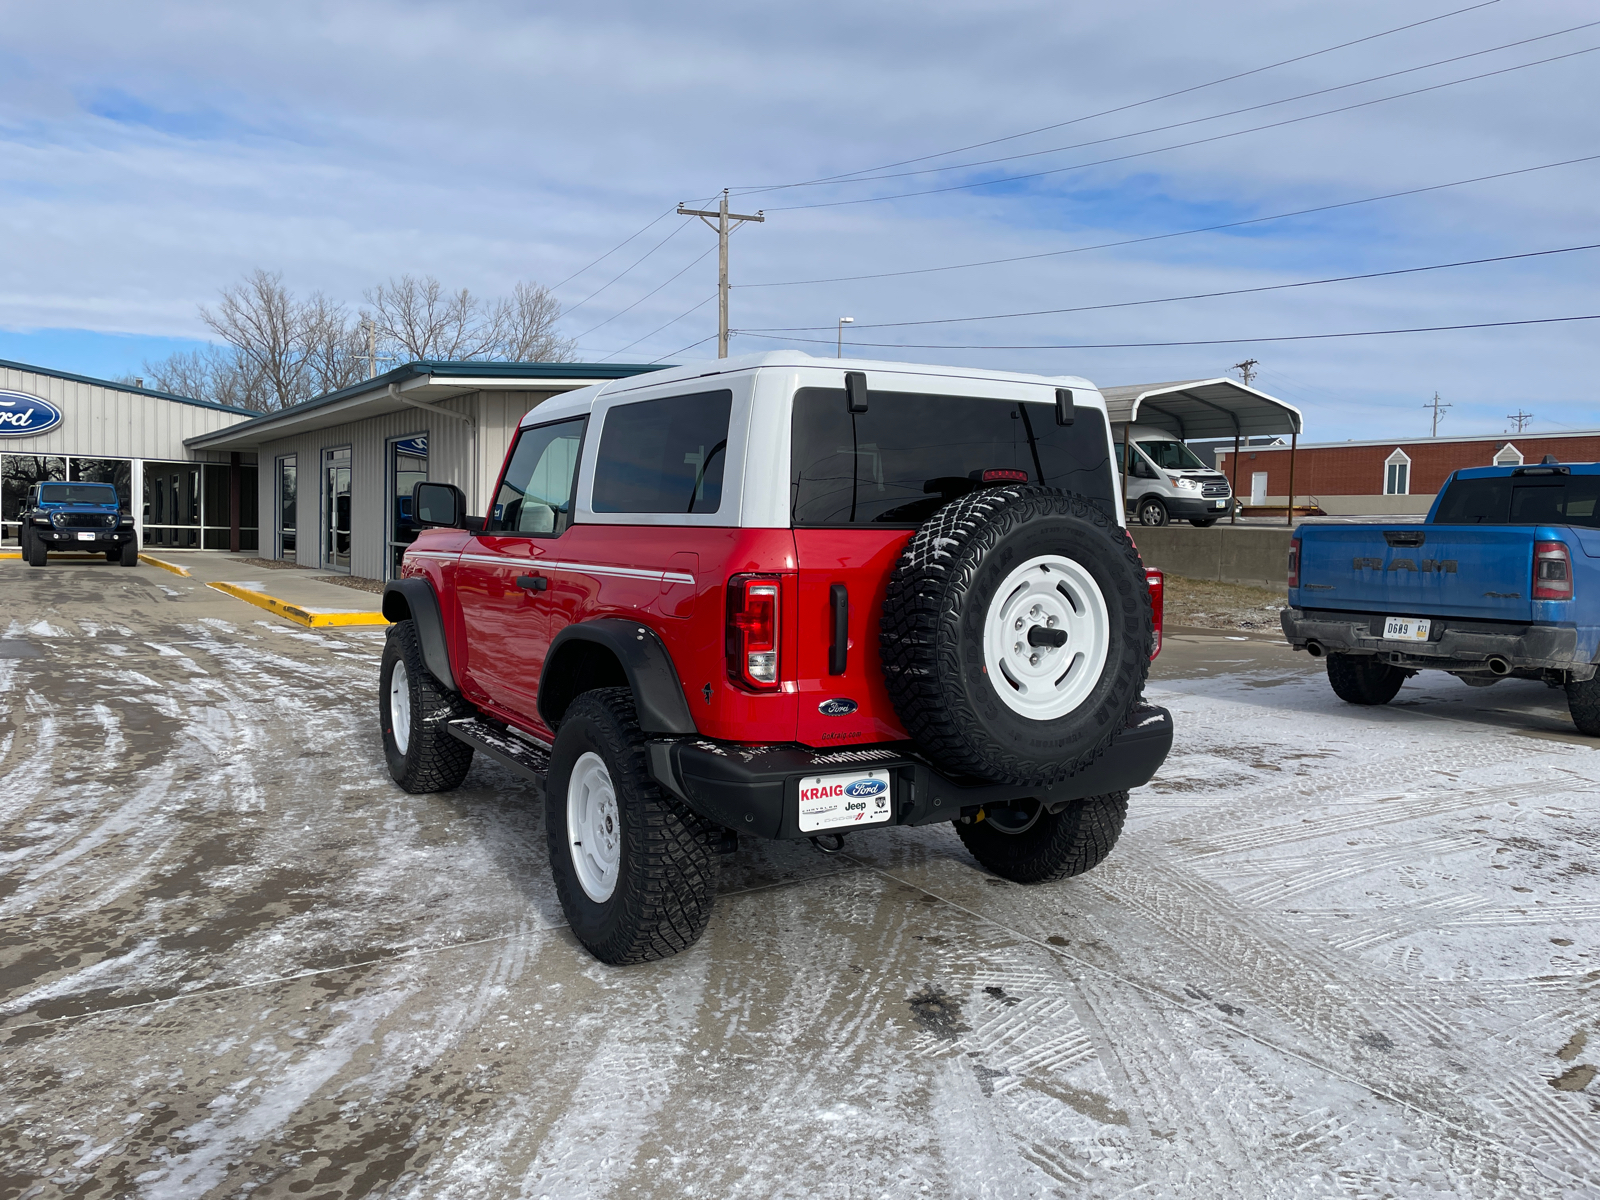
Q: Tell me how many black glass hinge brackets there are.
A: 2